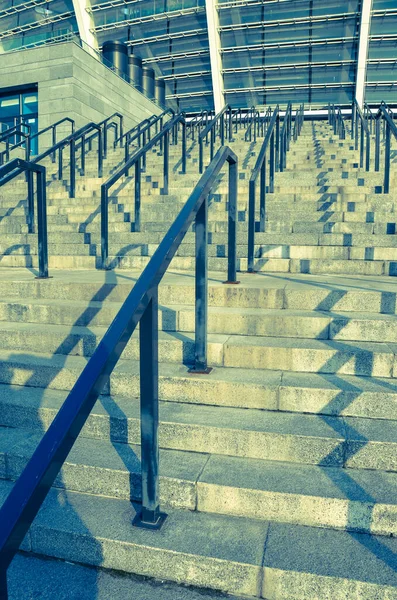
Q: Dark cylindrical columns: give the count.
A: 4